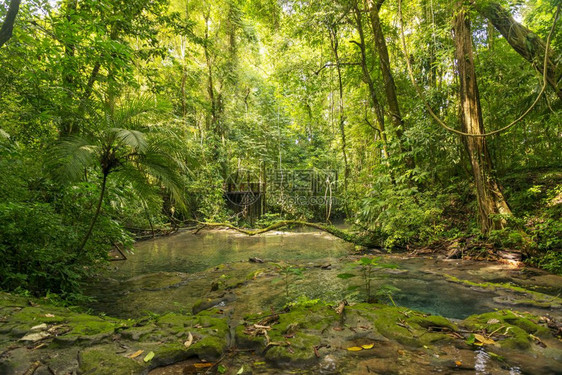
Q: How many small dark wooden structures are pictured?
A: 1